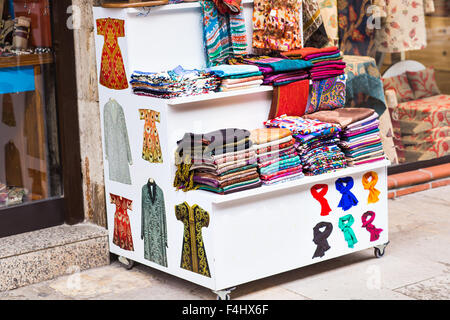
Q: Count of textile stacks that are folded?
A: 8